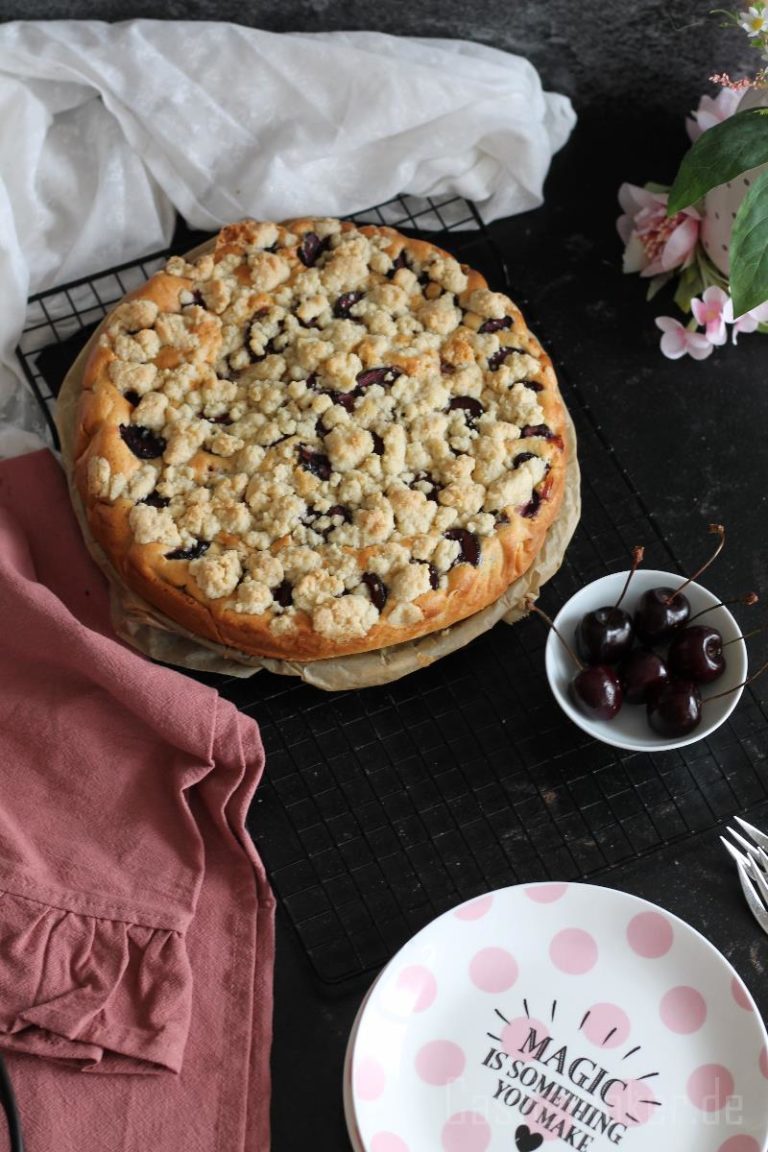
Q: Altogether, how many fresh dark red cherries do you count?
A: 6